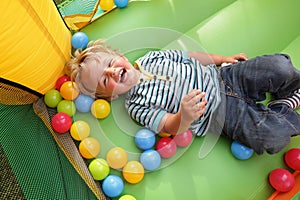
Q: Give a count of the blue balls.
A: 7